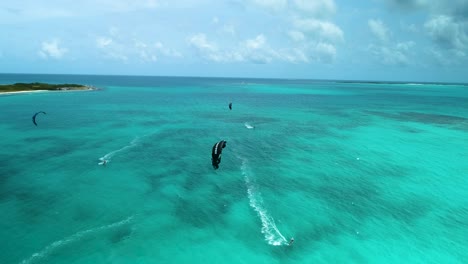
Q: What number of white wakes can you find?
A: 4